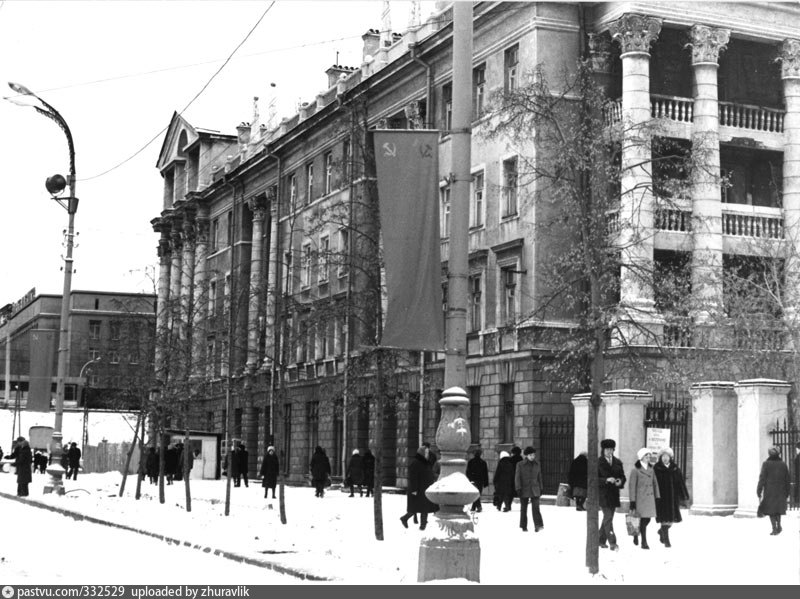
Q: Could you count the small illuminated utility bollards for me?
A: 0